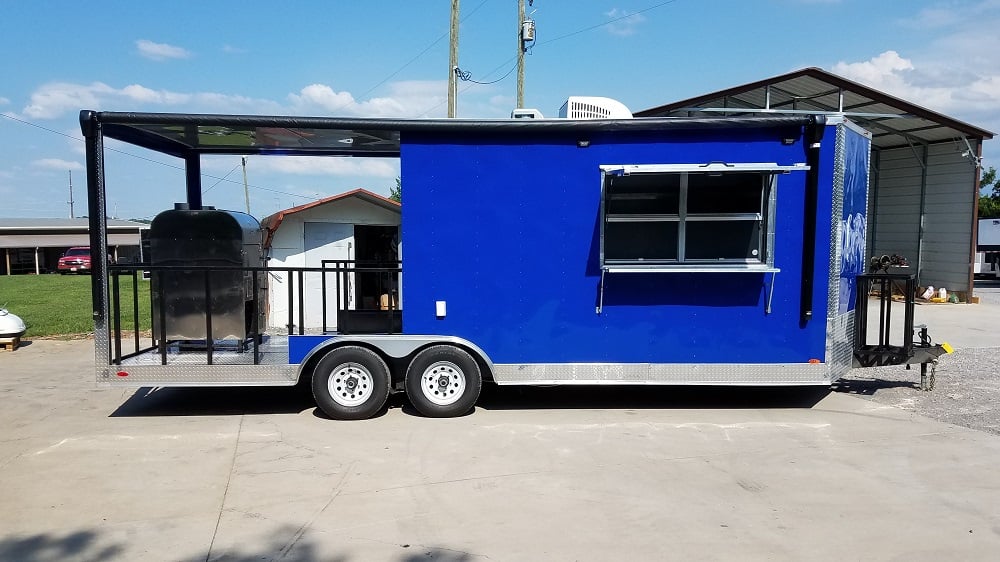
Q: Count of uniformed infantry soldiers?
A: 0